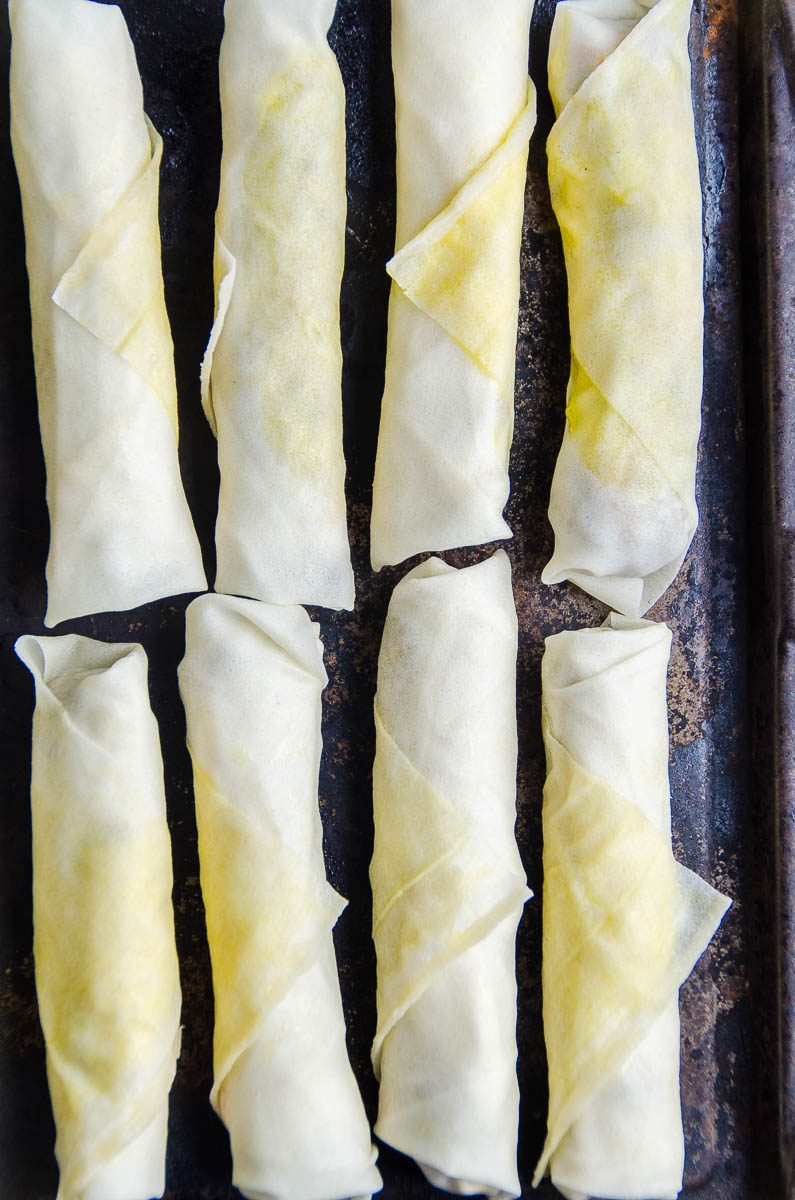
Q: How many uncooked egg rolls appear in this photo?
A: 8